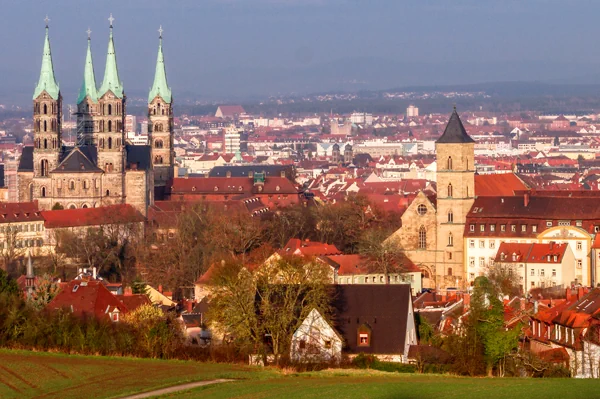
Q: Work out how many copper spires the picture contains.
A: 4